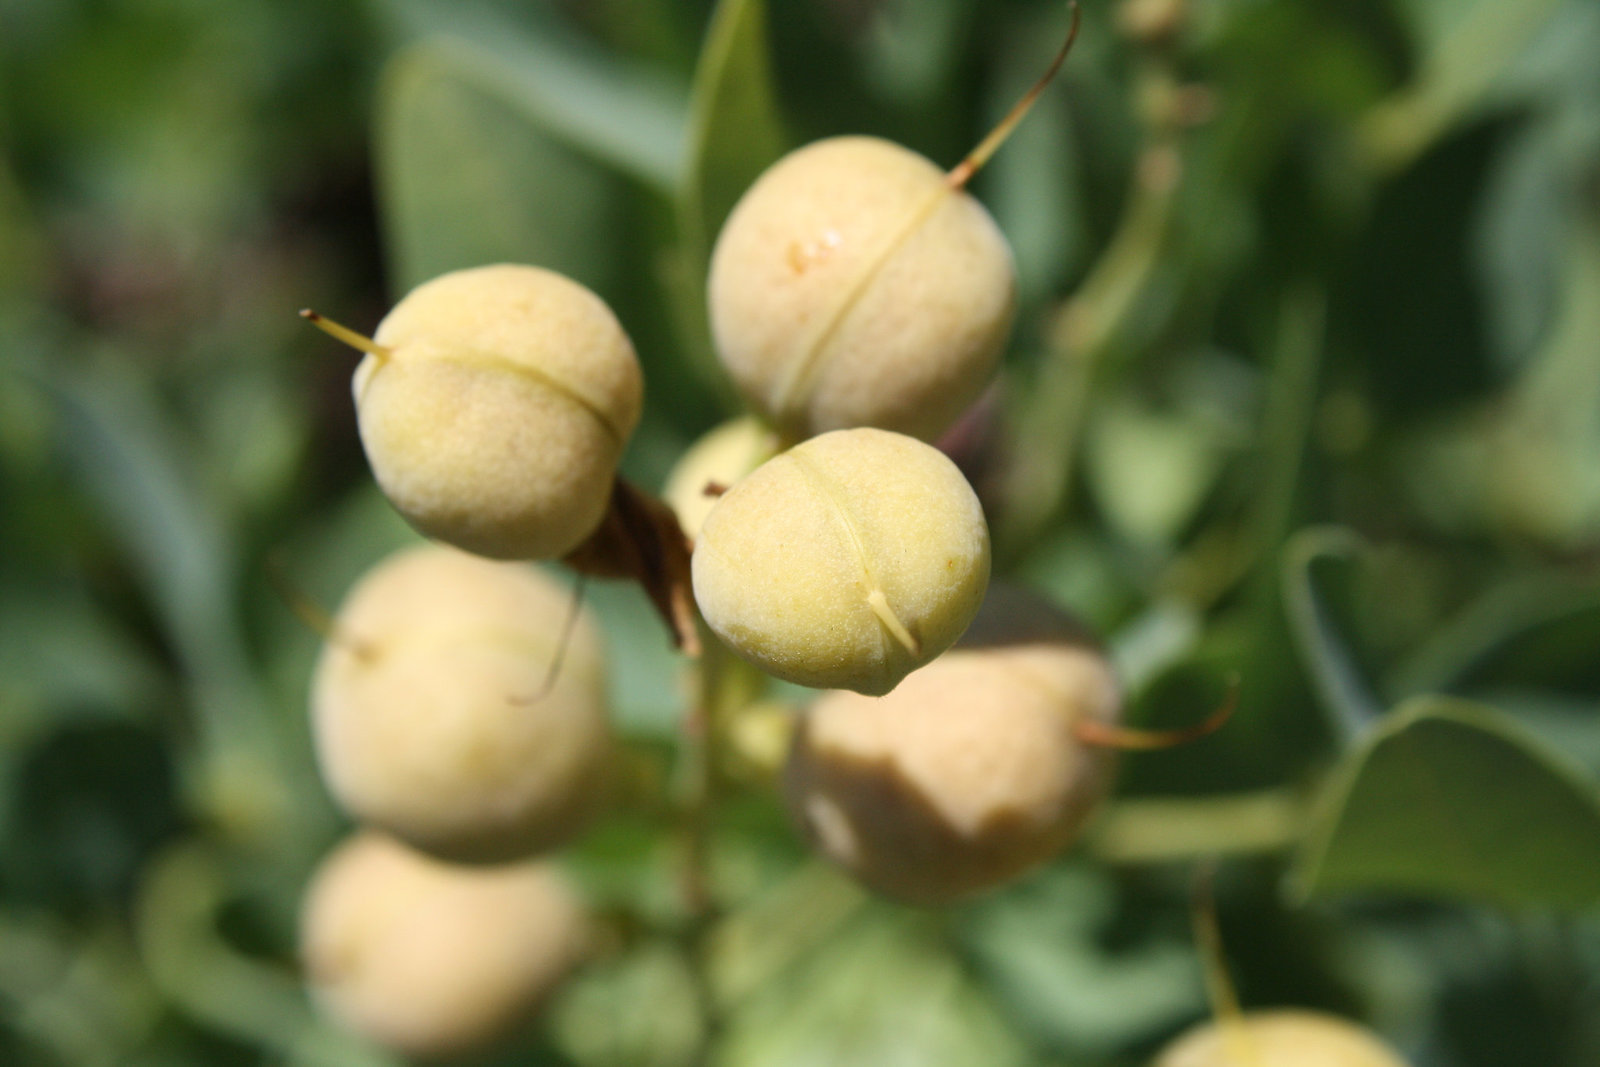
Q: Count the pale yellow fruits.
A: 8